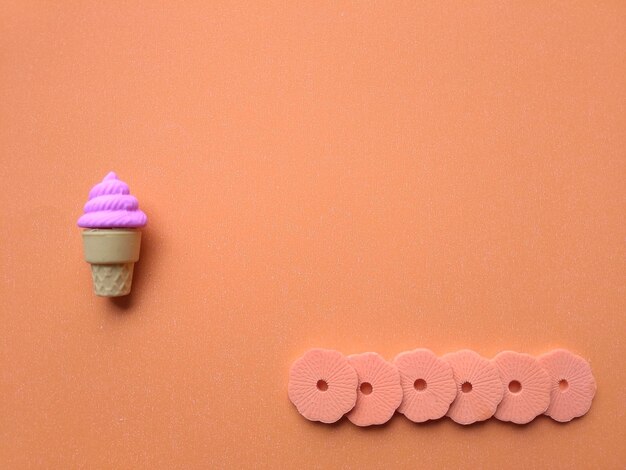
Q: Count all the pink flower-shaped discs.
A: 6